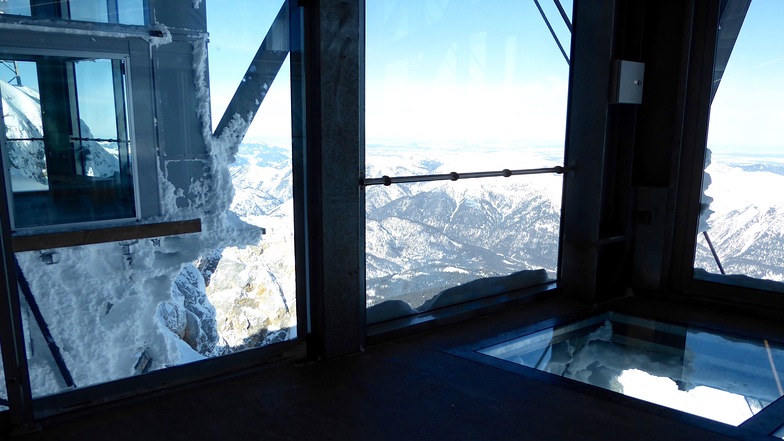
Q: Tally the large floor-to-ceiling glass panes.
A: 3